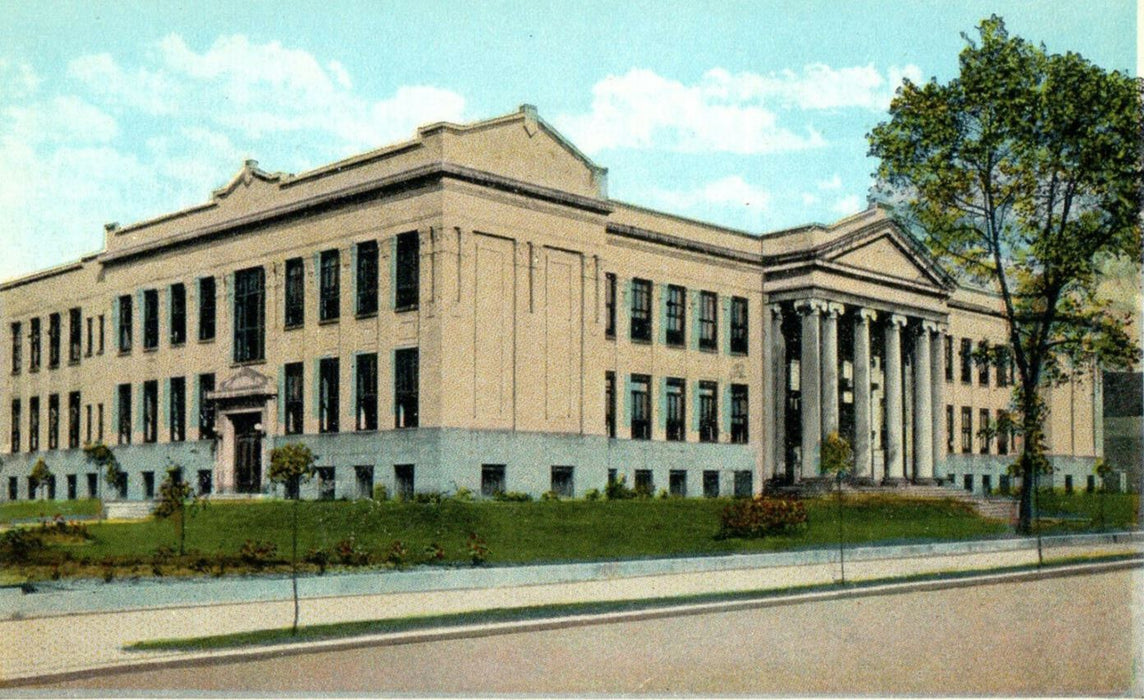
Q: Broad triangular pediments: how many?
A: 1